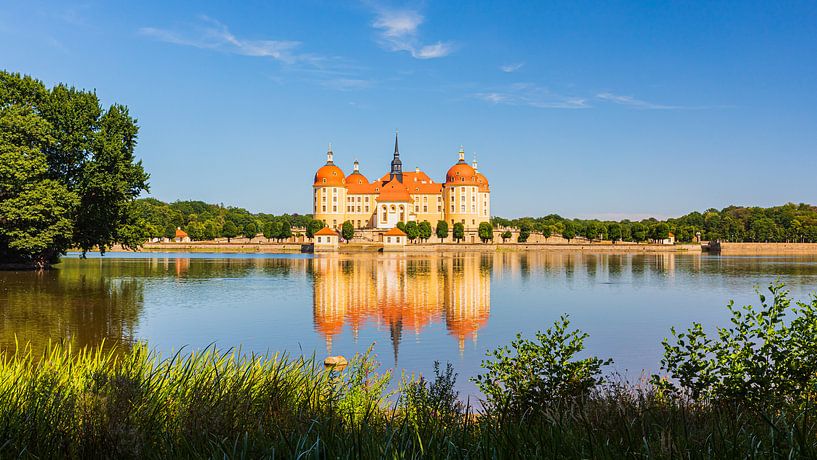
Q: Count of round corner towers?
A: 4